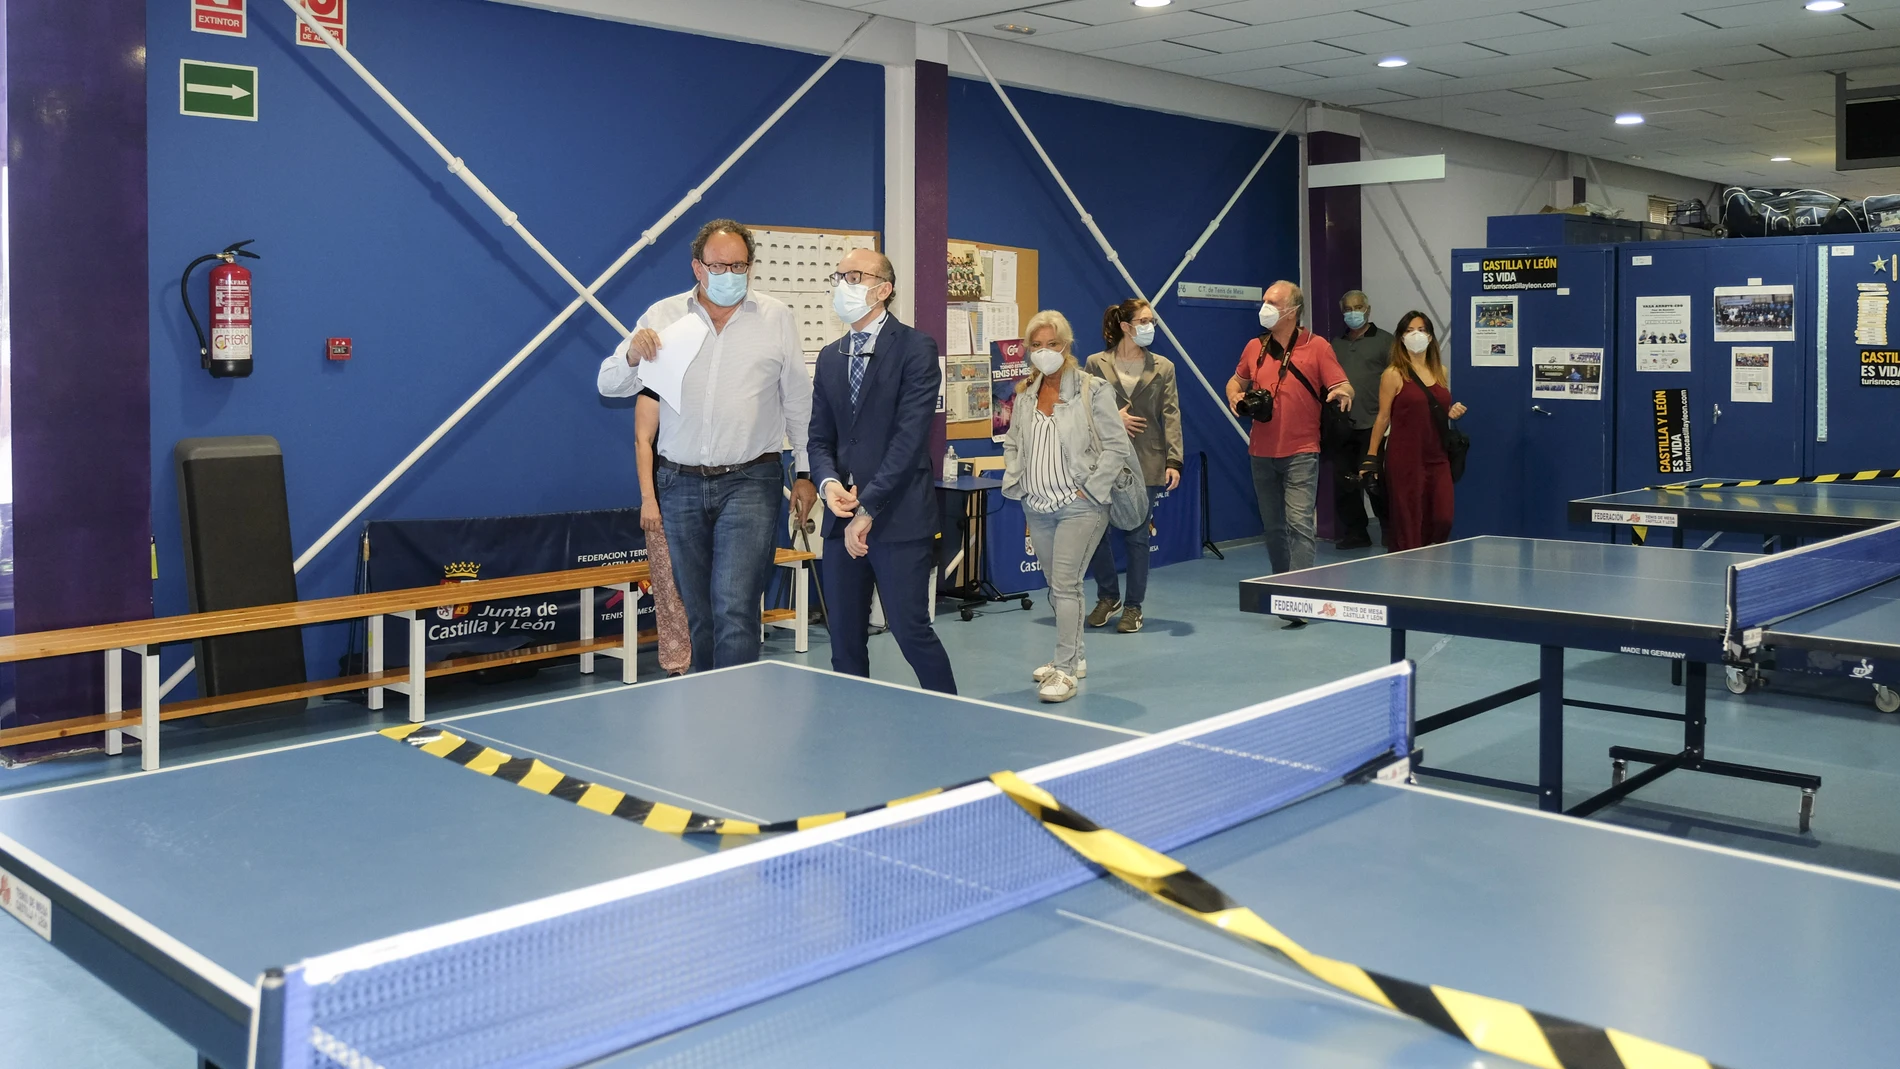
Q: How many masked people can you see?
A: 7